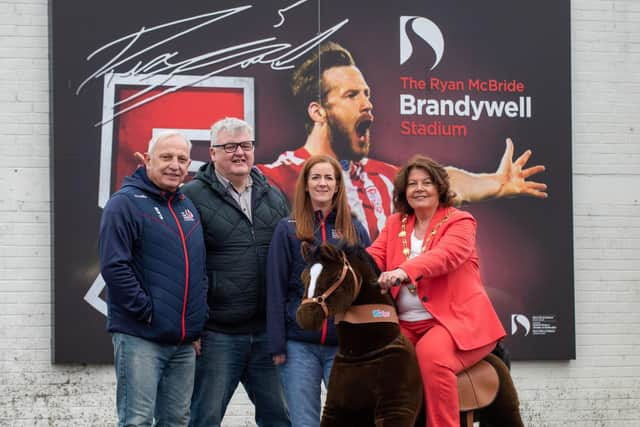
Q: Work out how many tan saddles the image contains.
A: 1